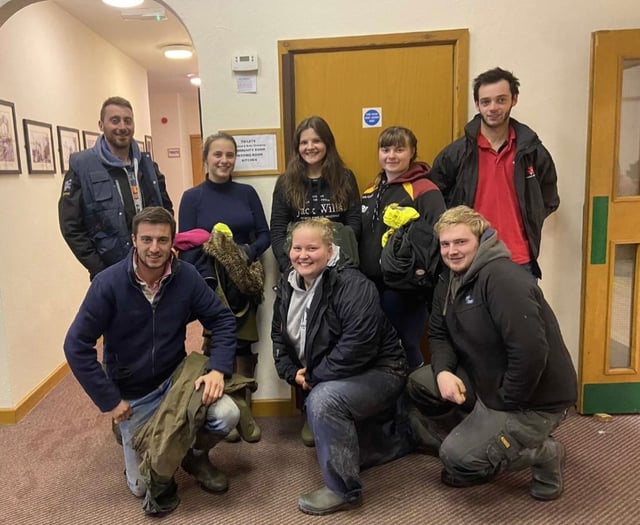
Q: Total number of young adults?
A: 8